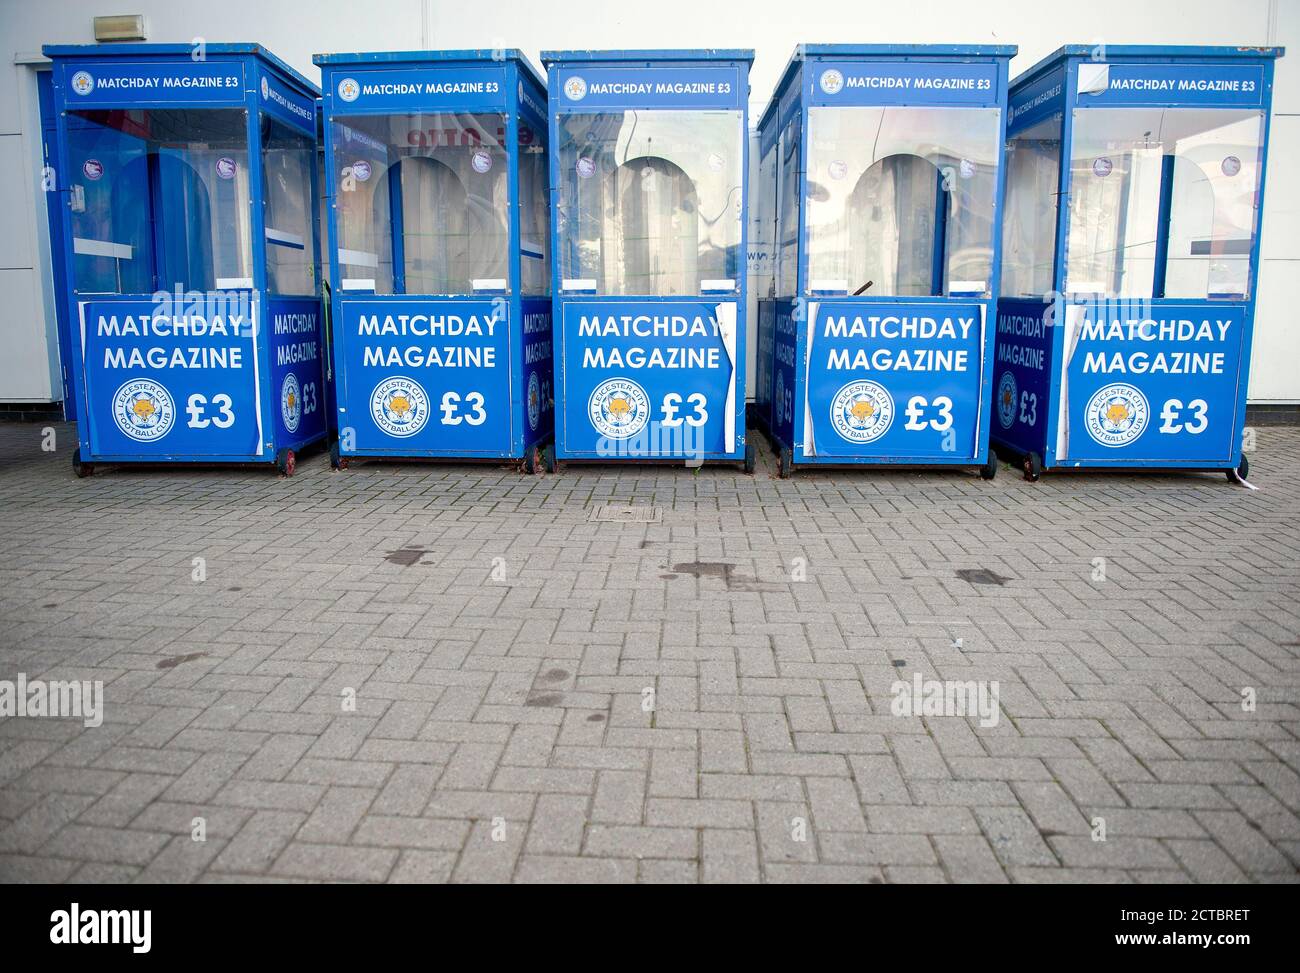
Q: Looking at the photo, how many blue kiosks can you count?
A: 5